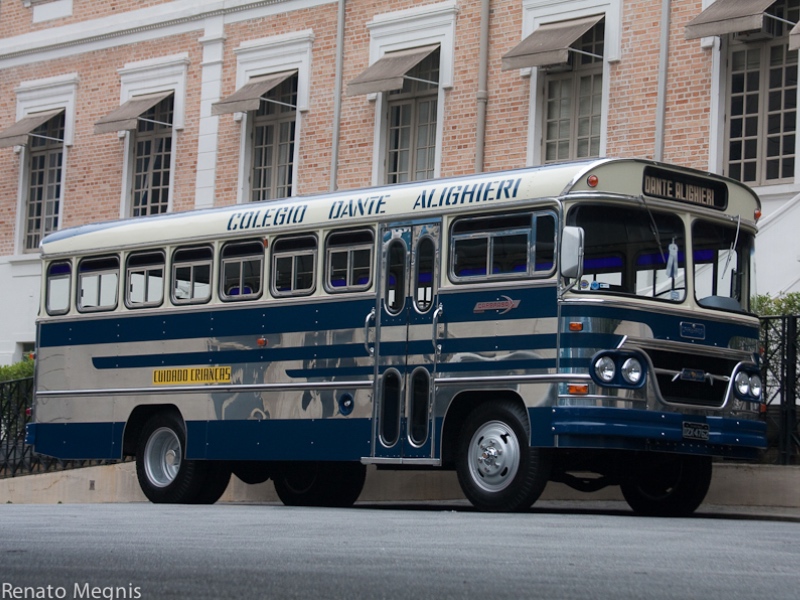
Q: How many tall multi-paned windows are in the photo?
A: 6